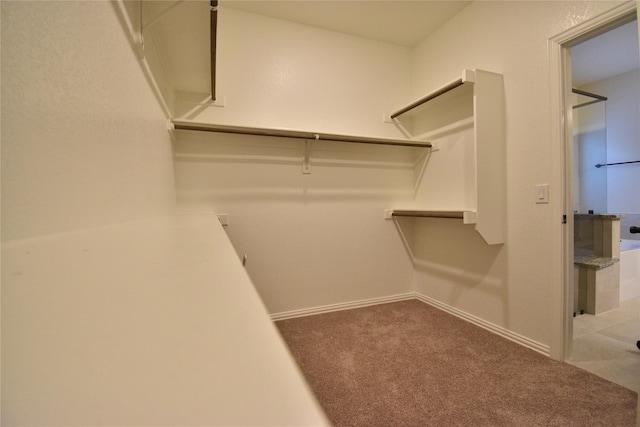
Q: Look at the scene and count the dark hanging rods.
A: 4